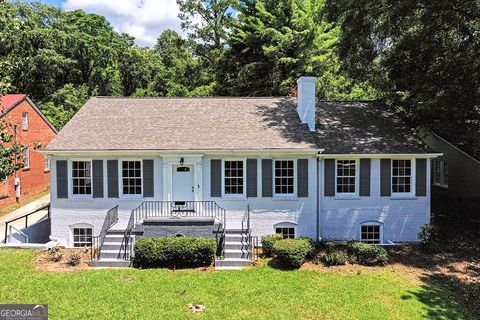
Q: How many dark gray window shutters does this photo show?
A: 12